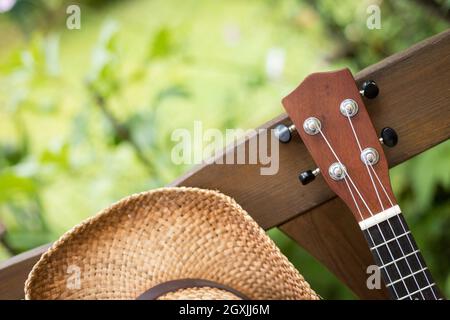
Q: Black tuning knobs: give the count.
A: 4